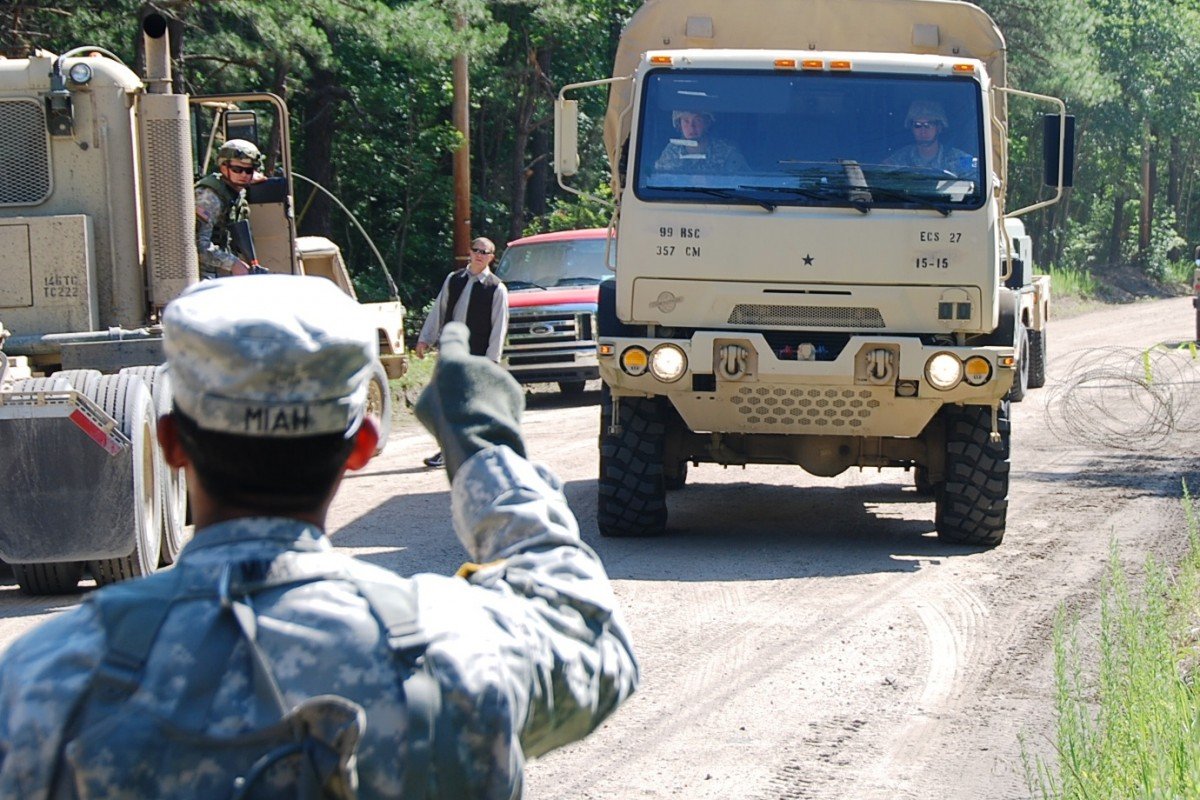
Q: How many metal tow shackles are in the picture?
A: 2